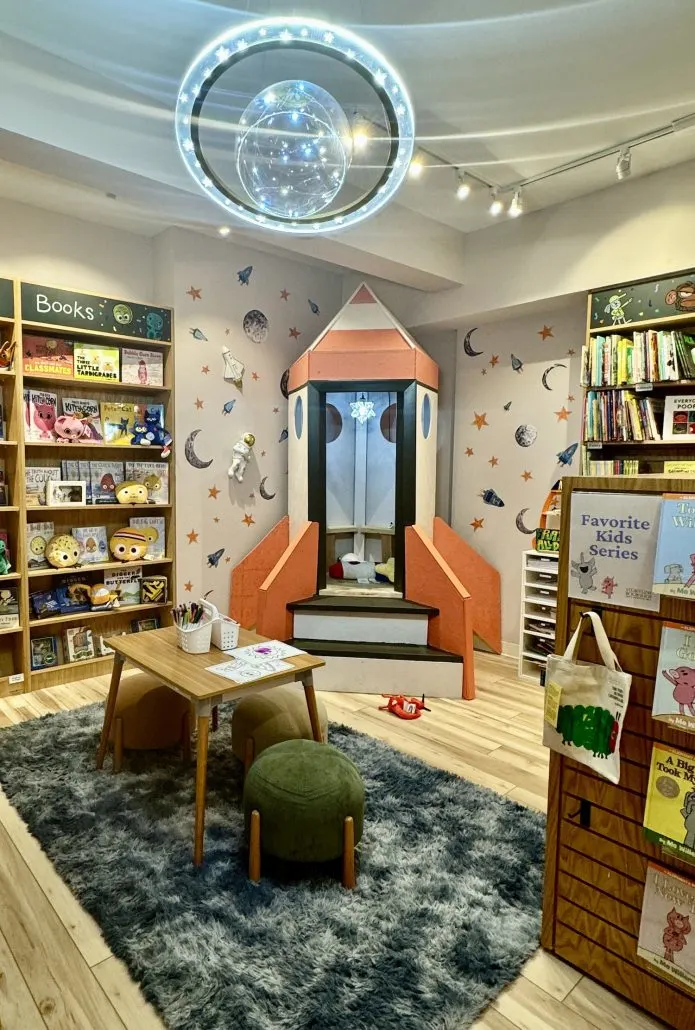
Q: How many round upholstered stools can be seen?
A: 3